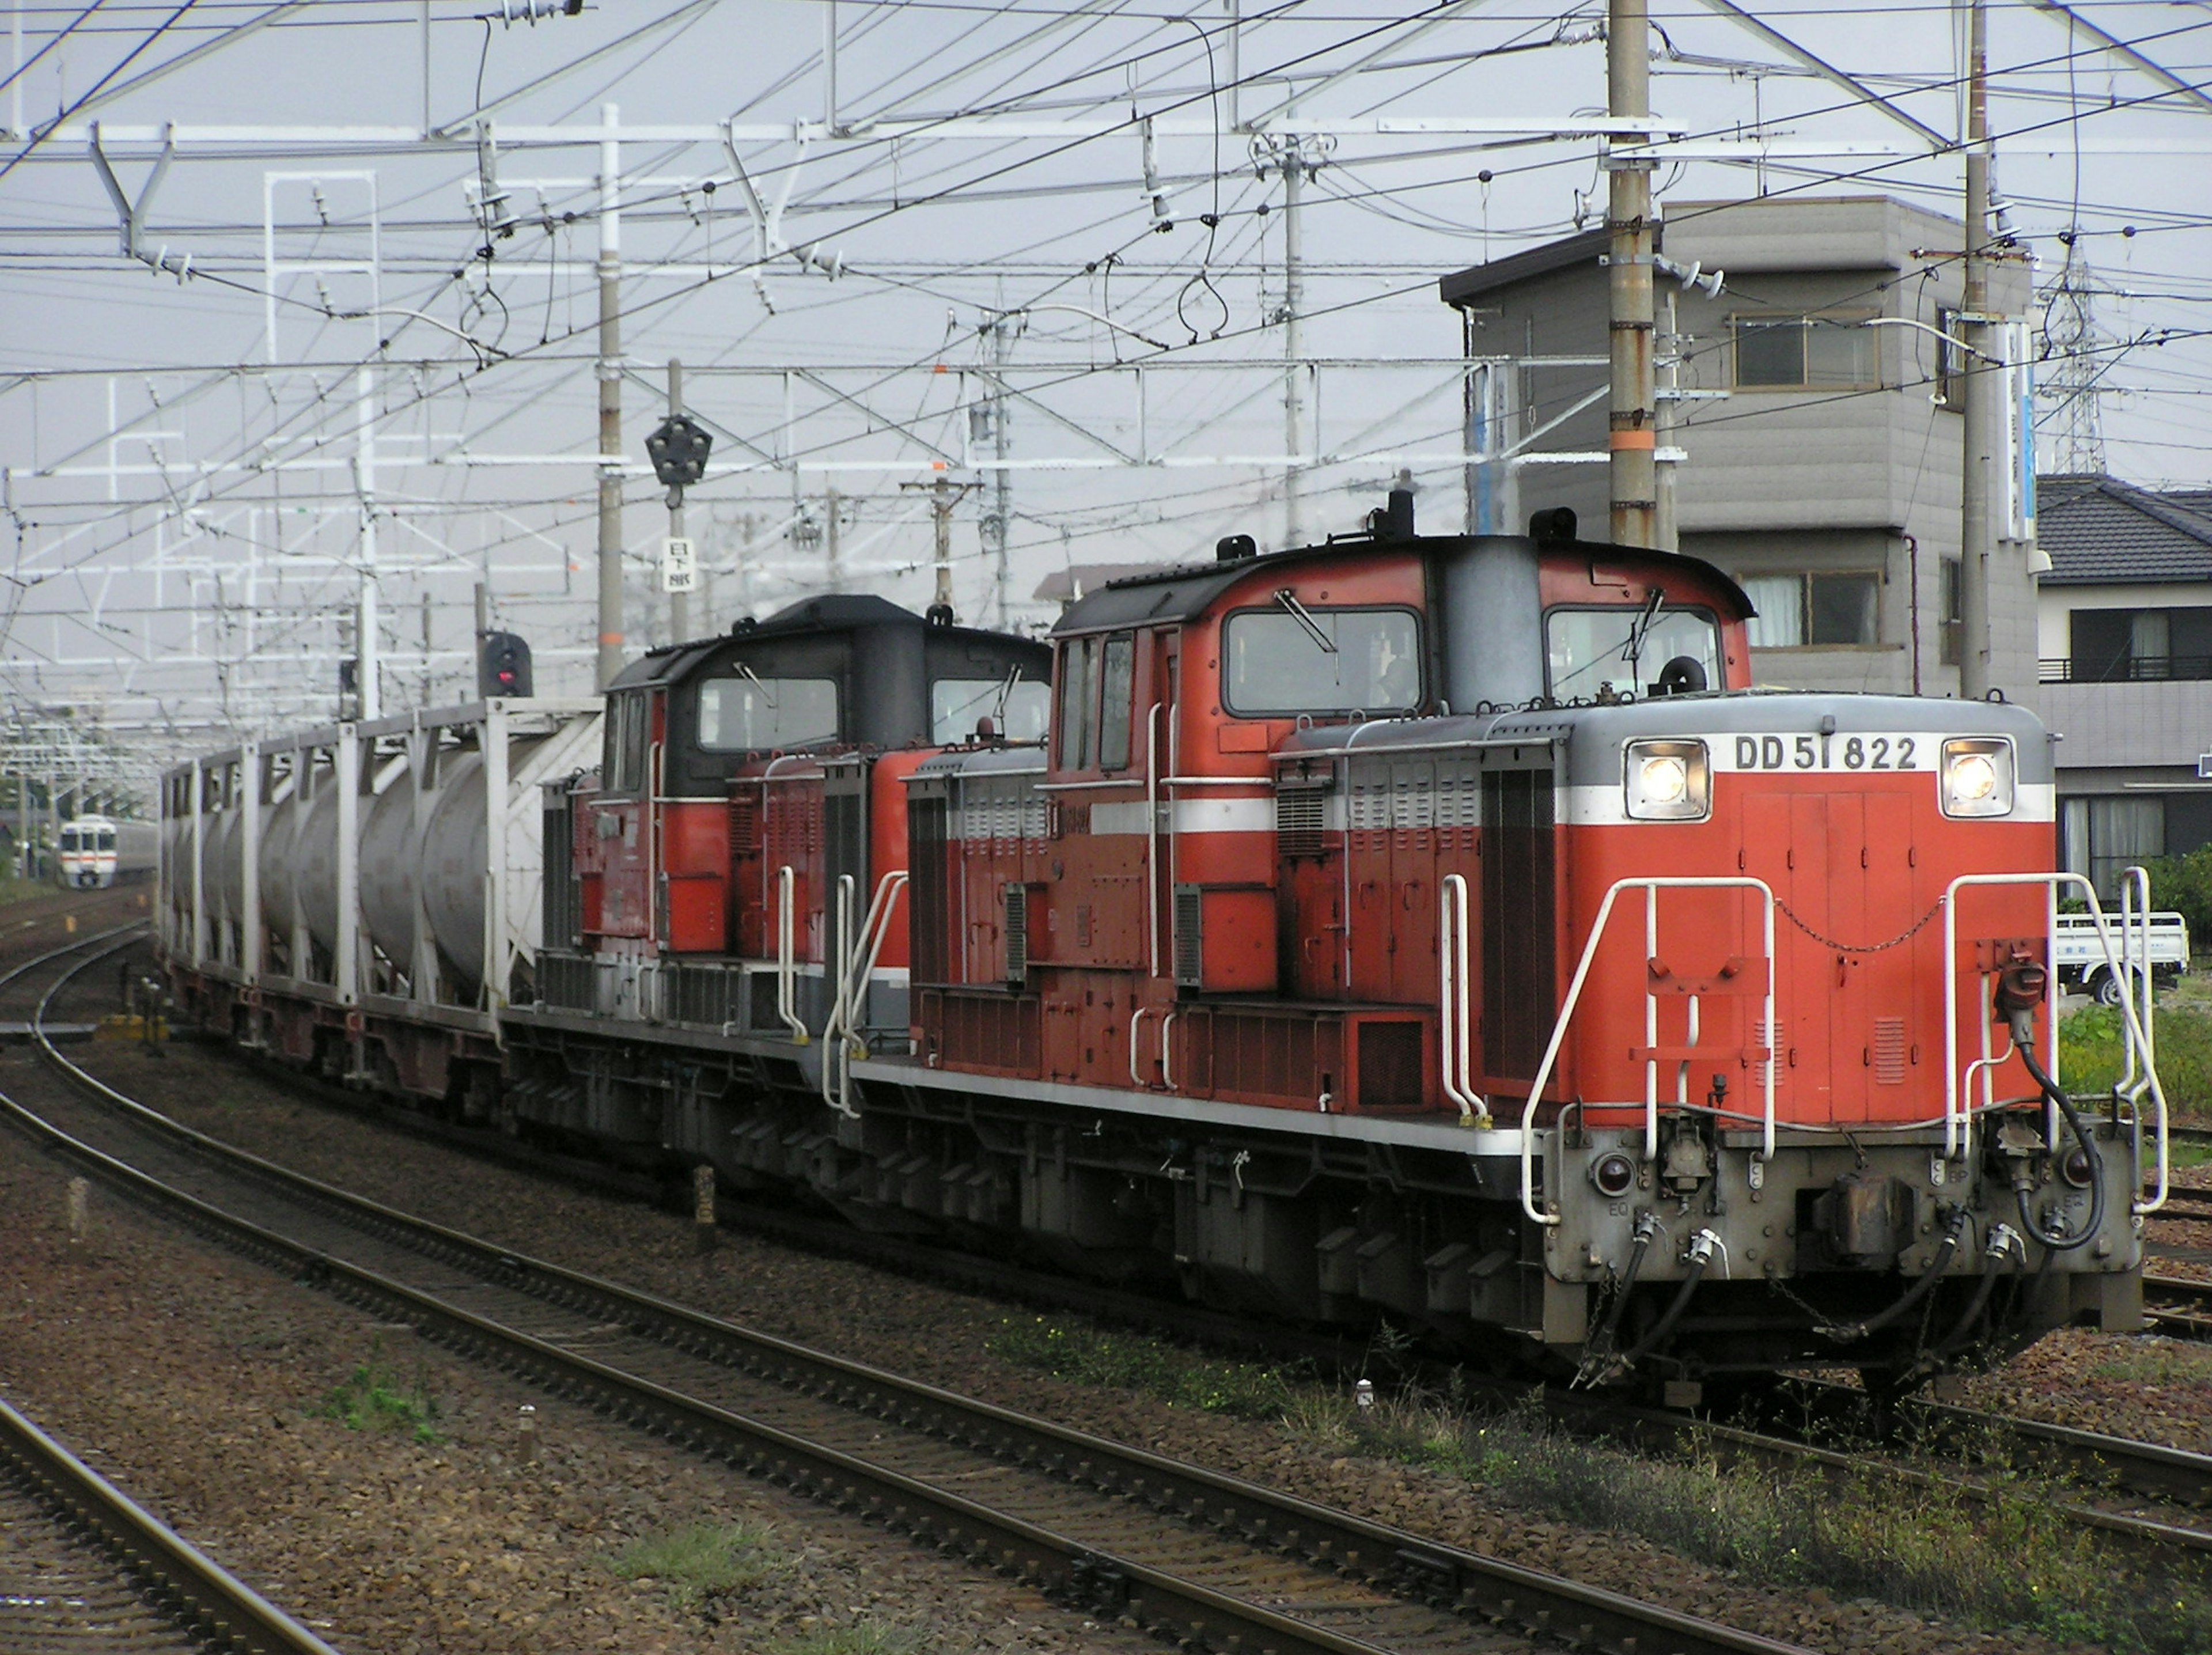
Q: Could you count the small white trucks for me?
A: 1